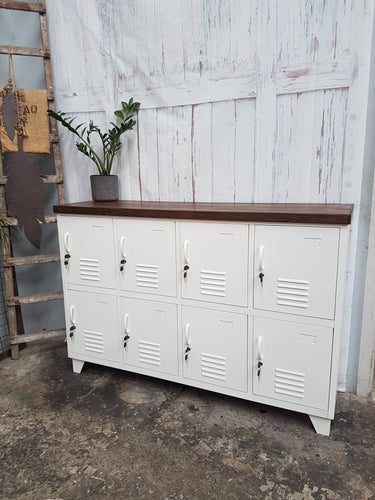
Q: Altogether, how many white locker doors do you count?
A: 8